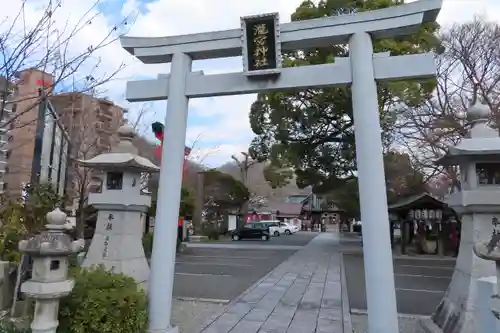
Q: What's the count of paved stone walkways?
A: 1